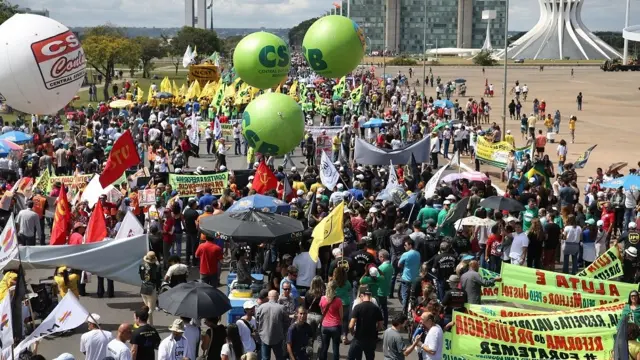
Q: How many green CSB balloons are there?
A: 3